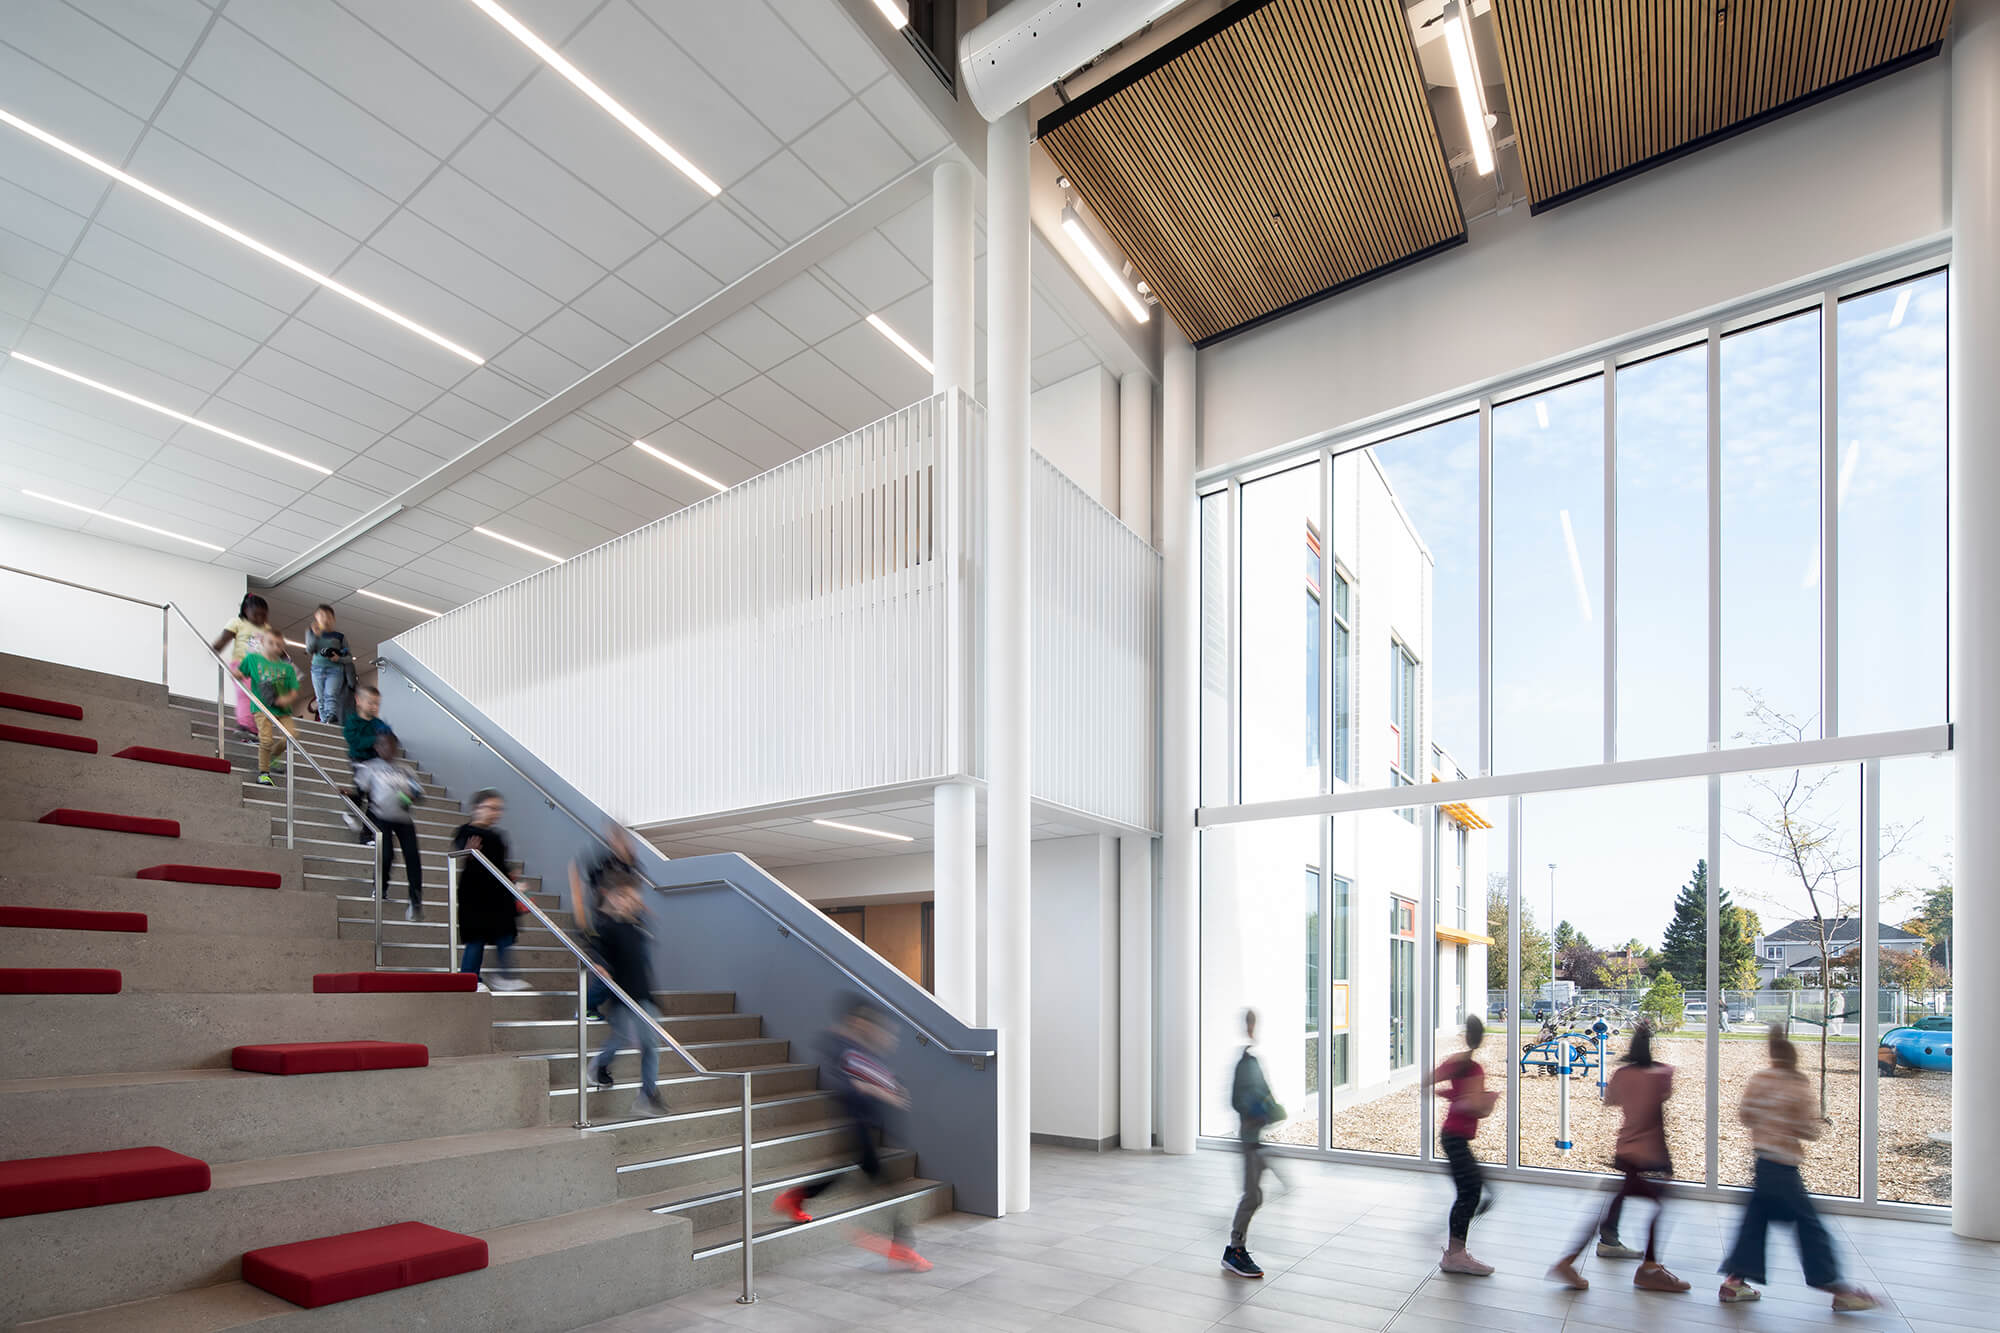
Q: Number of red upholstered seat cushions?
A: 11